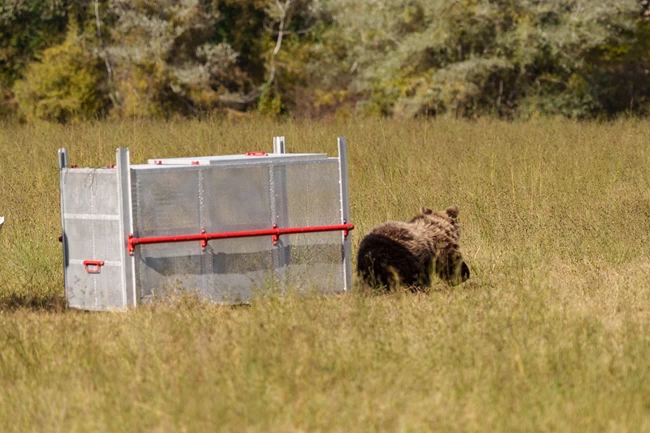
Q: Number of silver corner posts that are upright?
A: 4